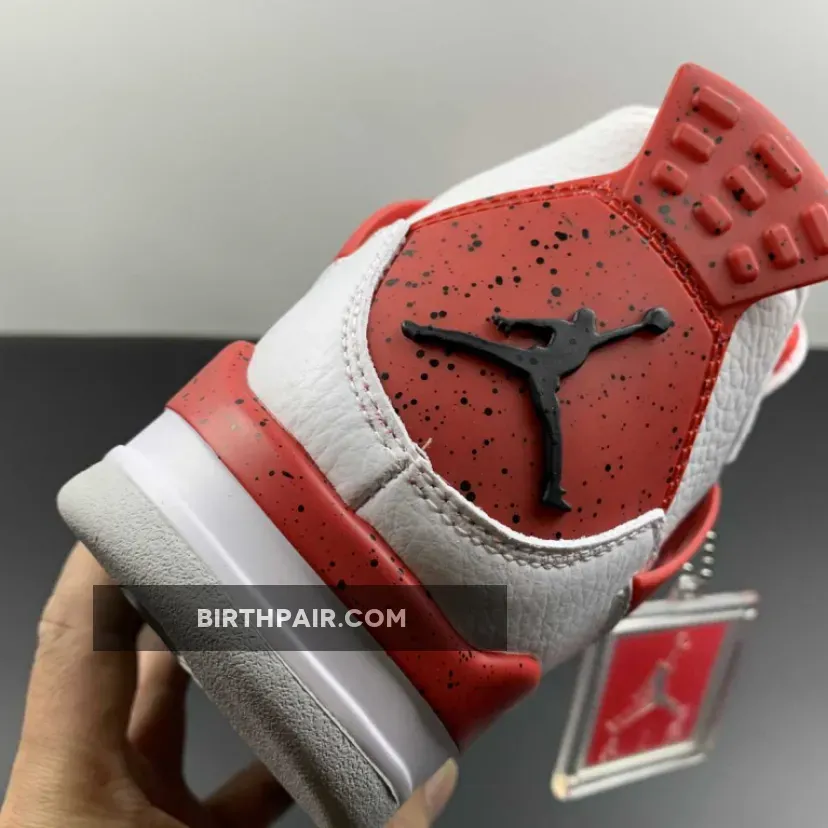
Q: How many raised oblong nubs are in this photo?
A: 9